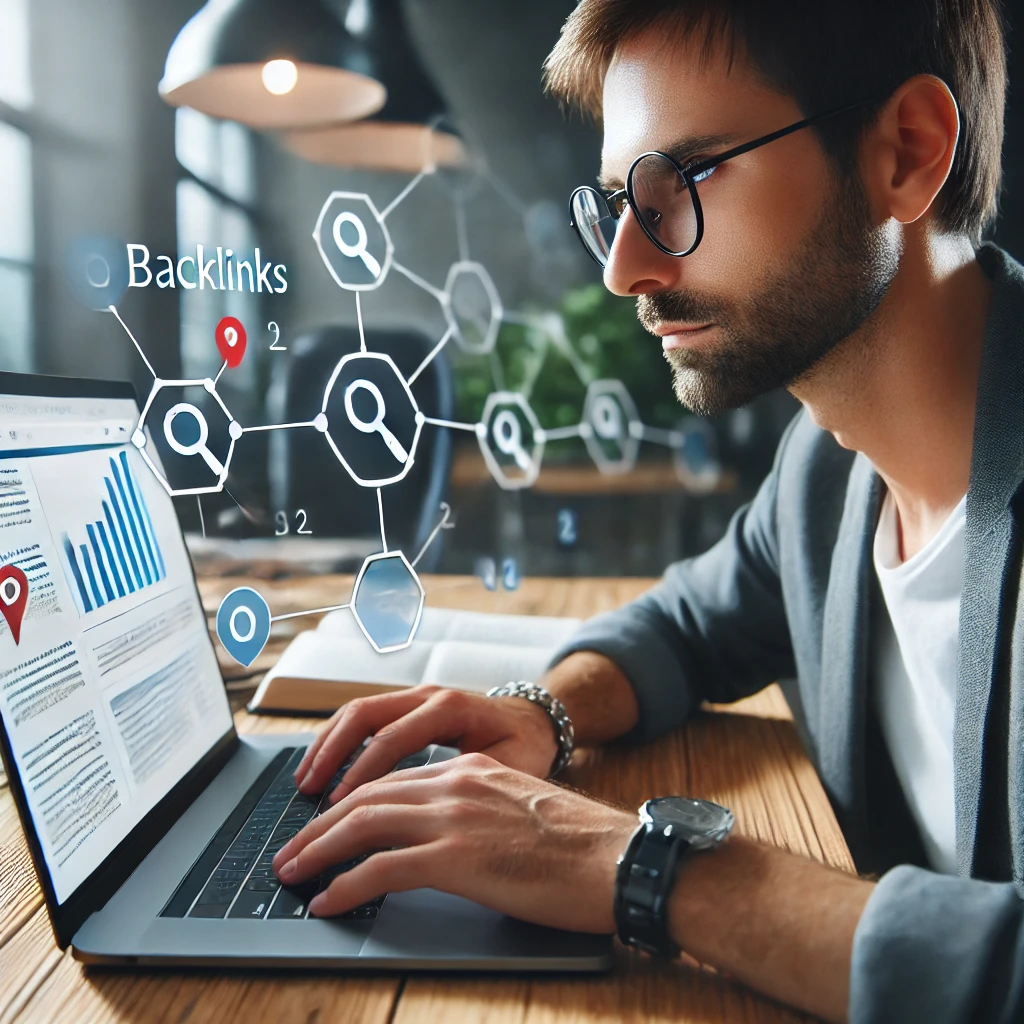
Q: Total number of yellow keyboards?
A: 0